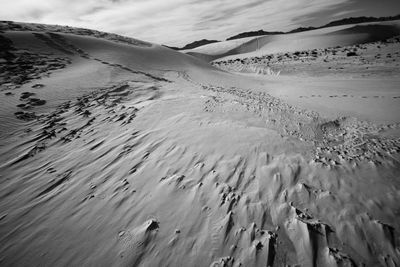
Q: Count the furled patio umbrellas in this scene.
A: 0